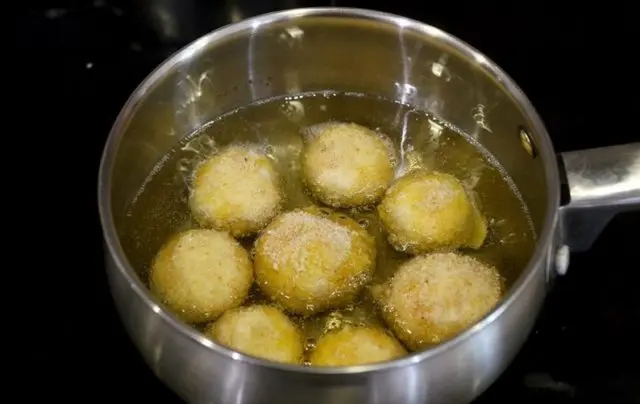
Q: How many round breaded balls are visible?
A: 8